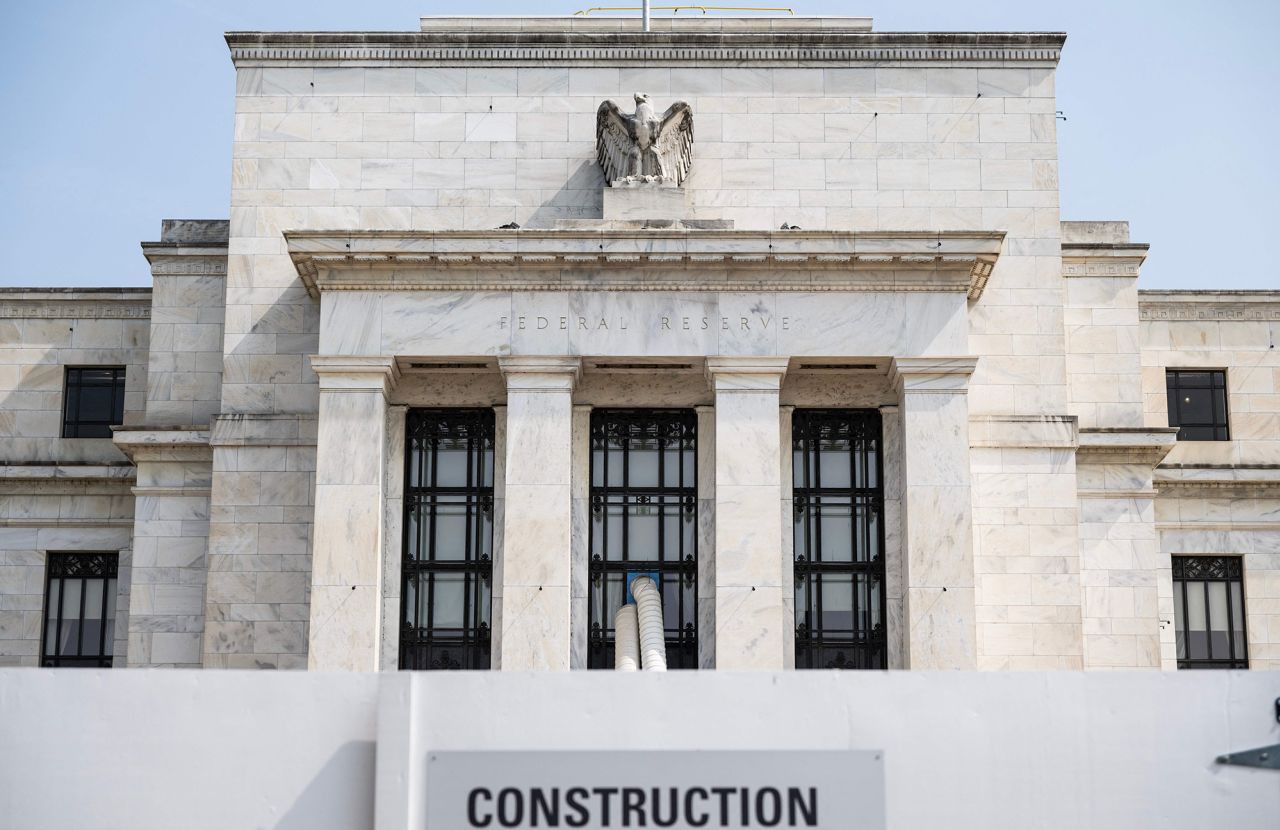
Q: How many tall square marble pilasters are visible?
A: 4